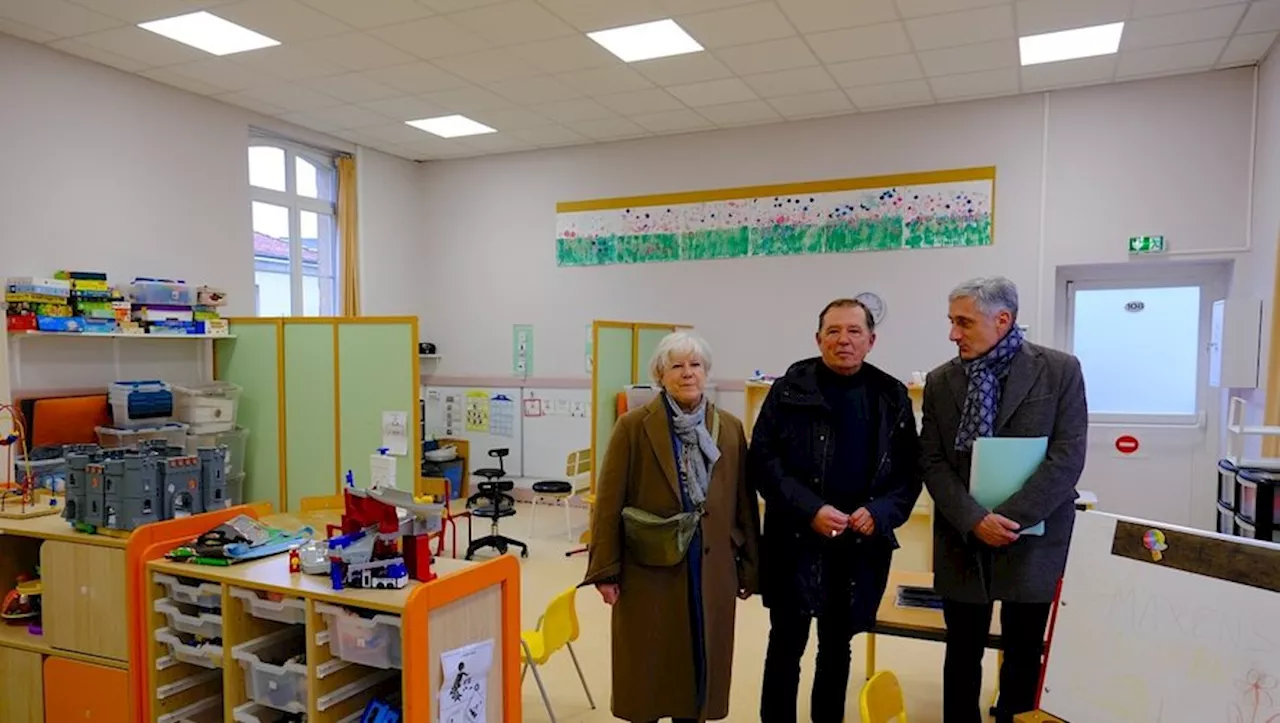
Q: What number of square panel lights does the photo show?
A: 4